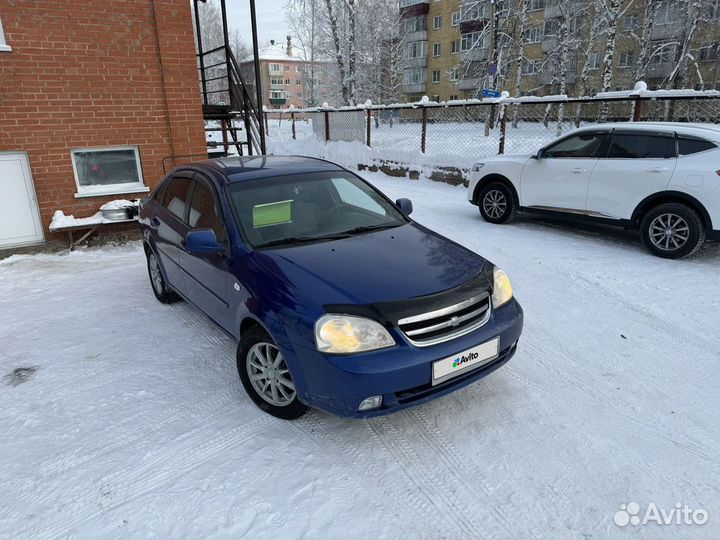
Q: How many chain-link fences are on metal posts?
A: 1